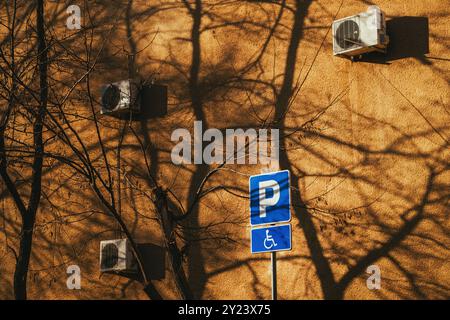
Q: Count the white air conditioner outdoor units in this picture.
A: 3